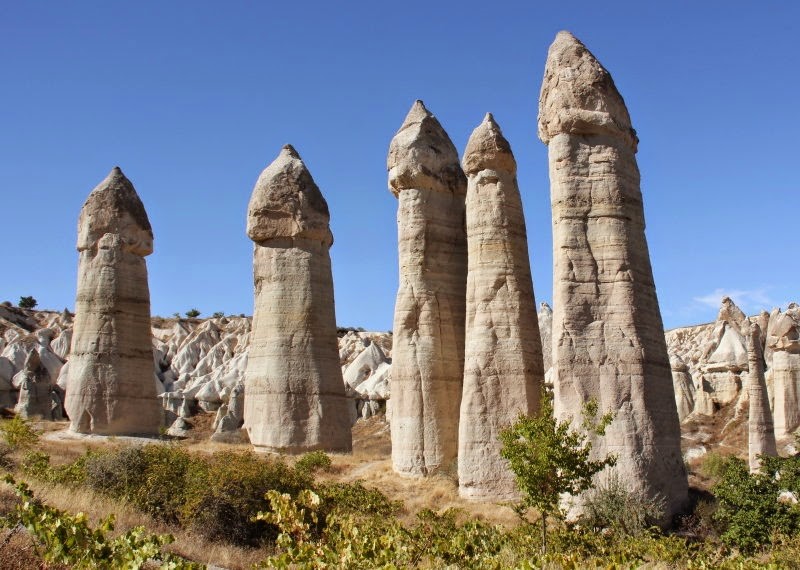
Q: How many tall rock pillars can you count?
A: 5